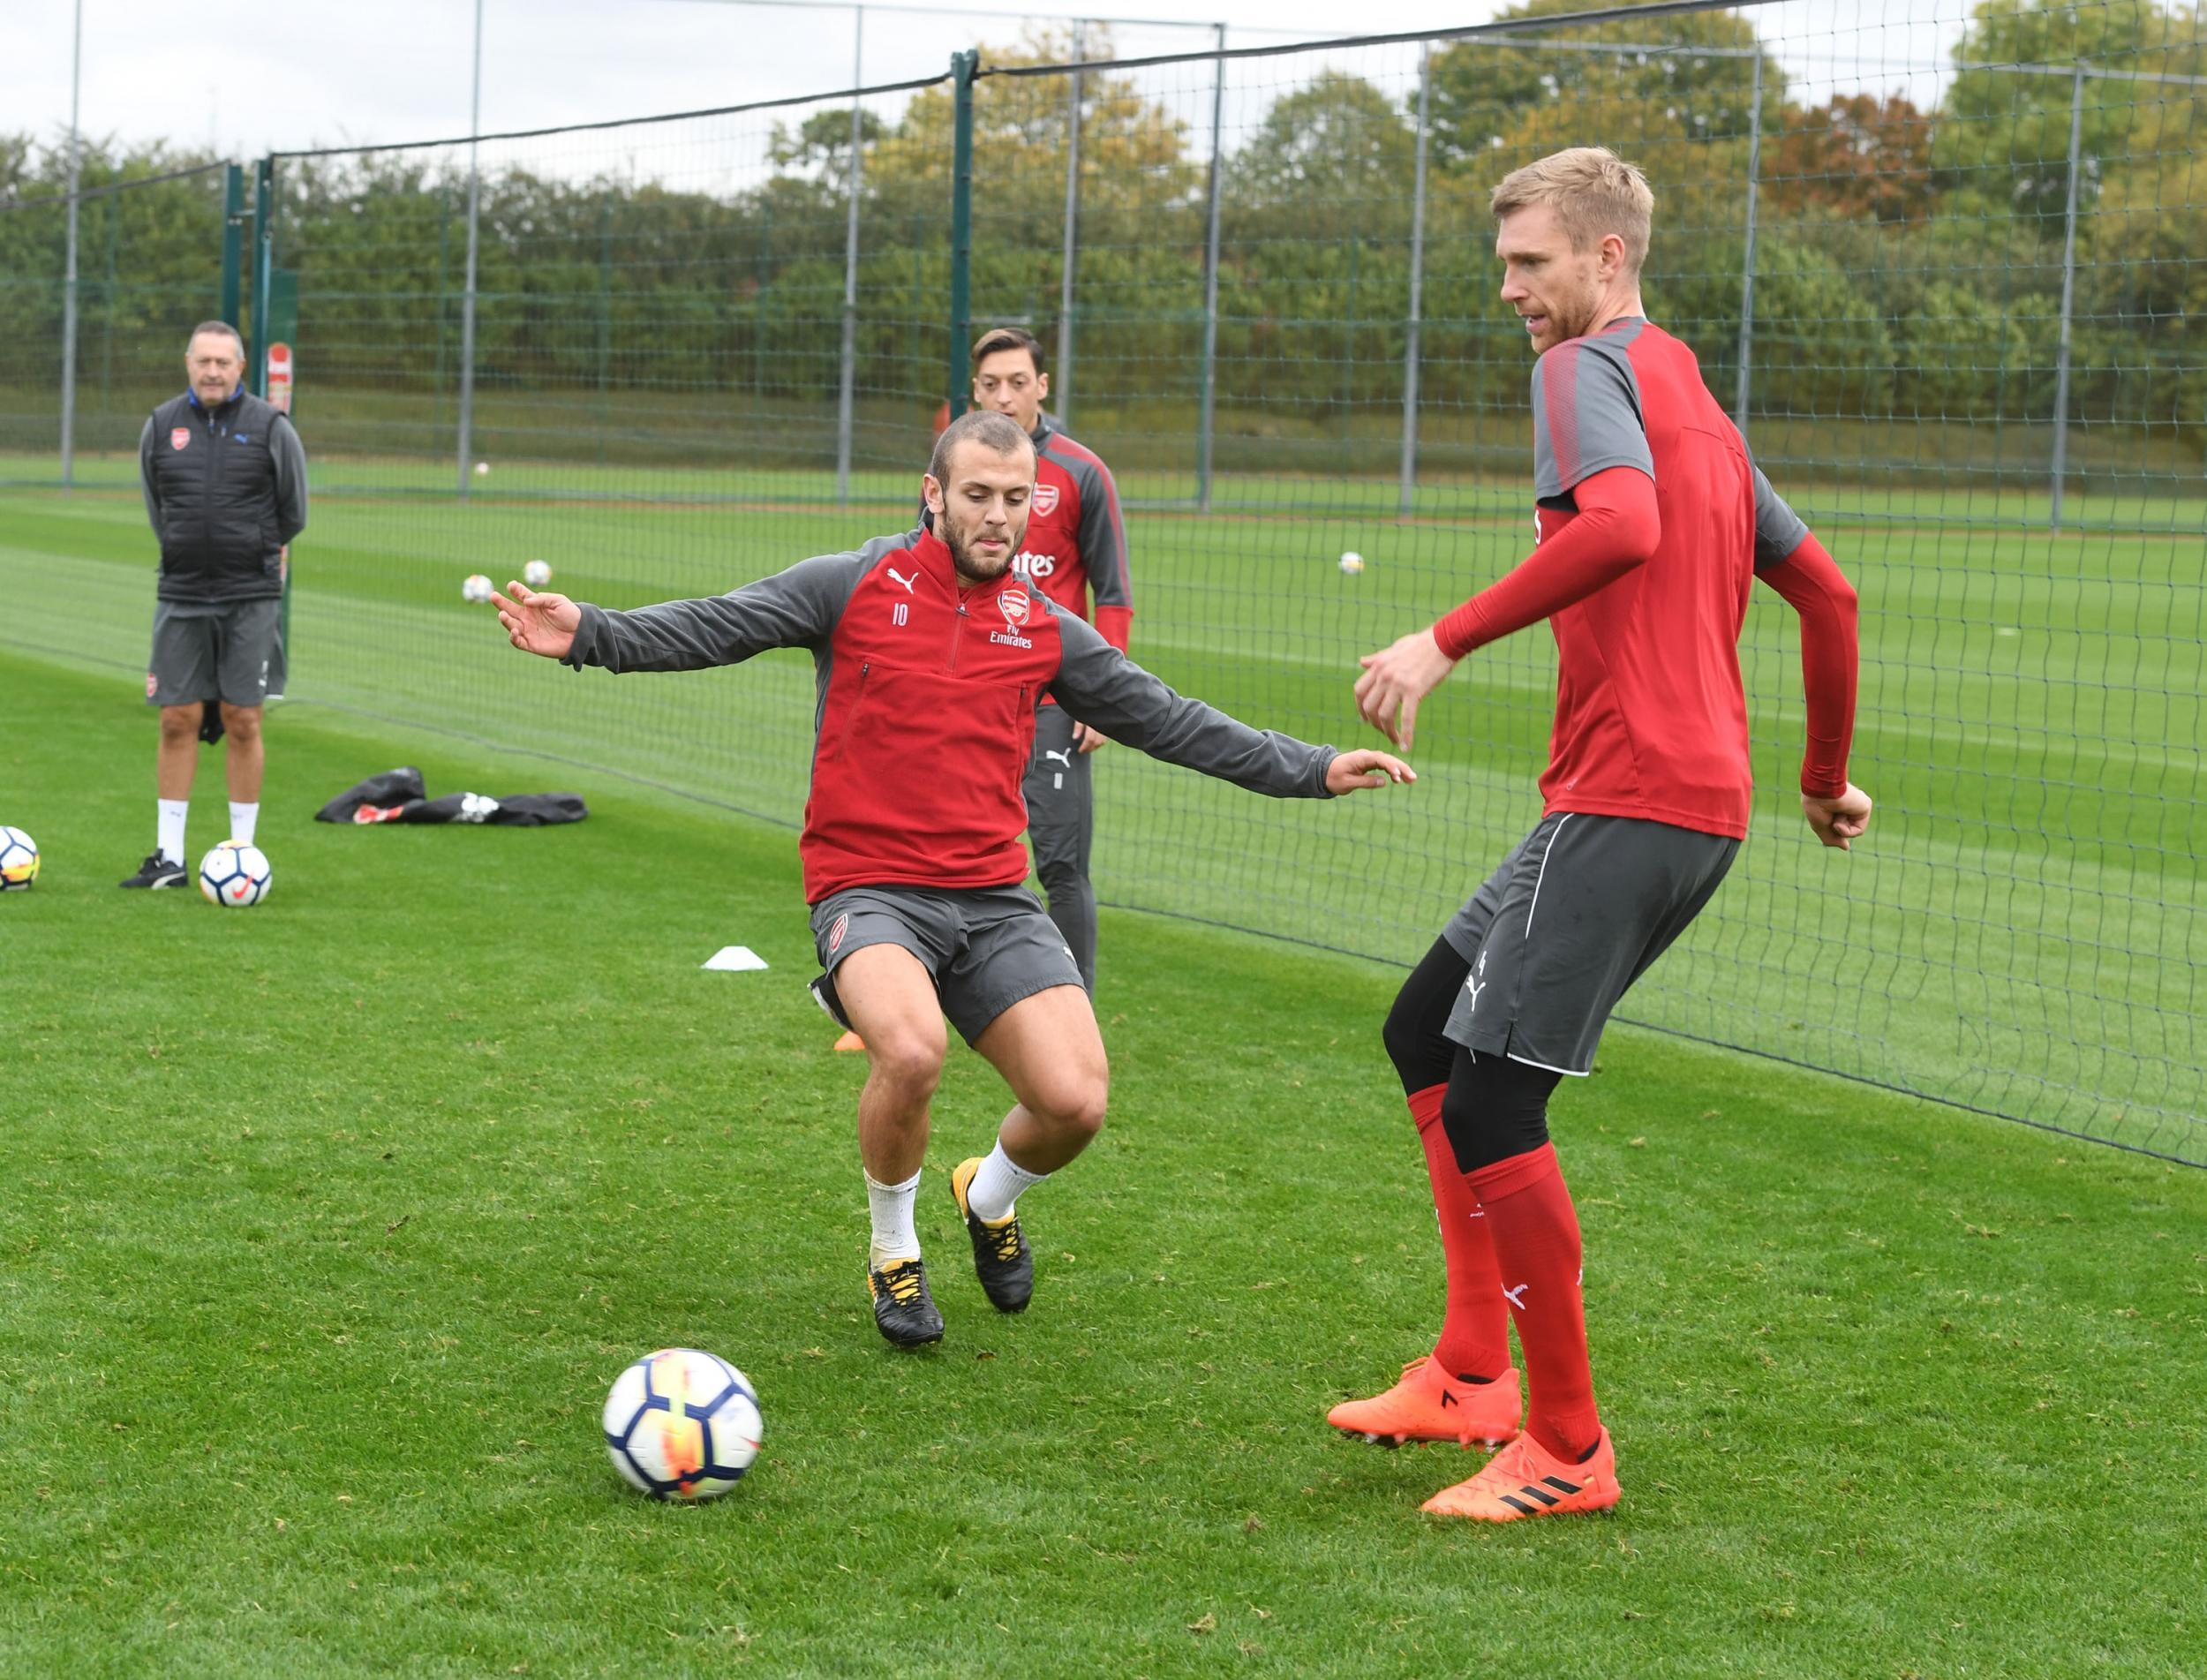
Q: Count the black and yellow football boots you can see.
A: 2